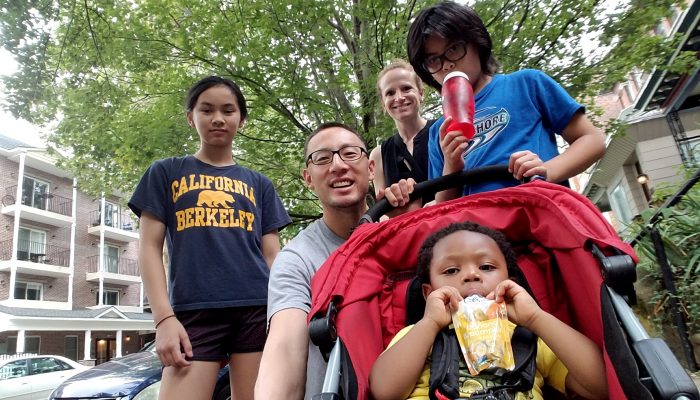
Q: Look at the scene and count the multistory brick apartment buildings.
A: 1